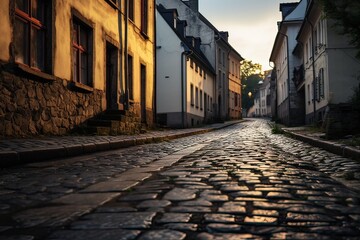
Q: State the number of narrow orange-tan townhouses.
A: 1